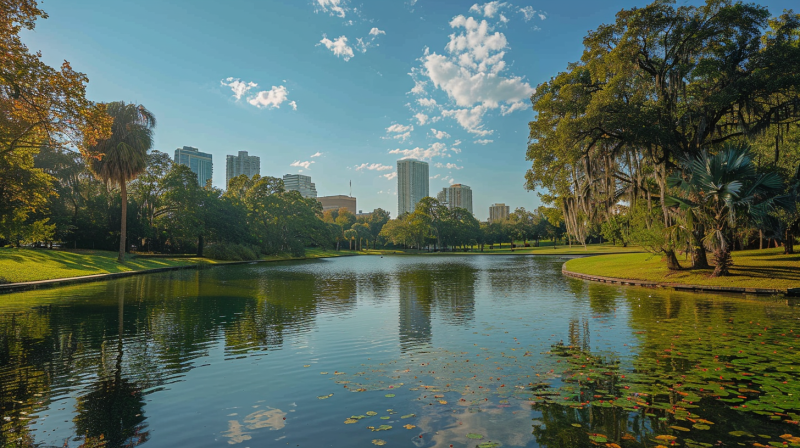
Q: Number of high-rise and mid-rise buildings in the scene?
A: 7